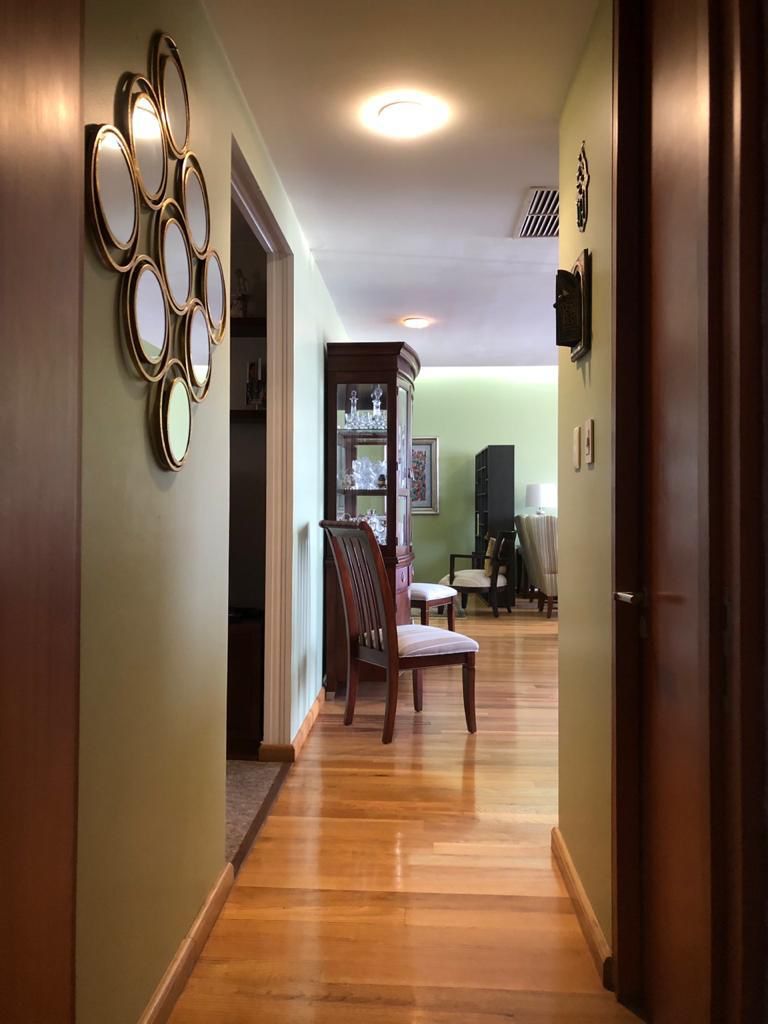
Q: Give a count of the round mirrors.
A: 9